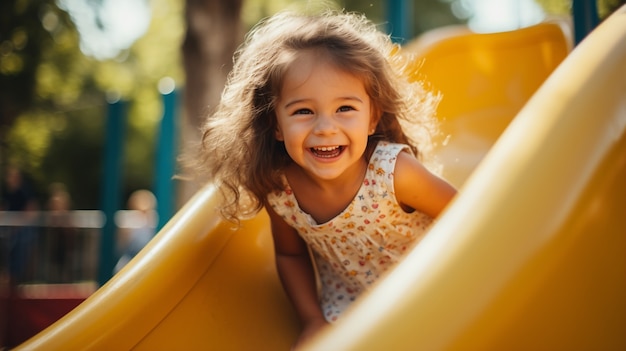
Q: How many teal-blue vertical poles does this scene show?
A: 4